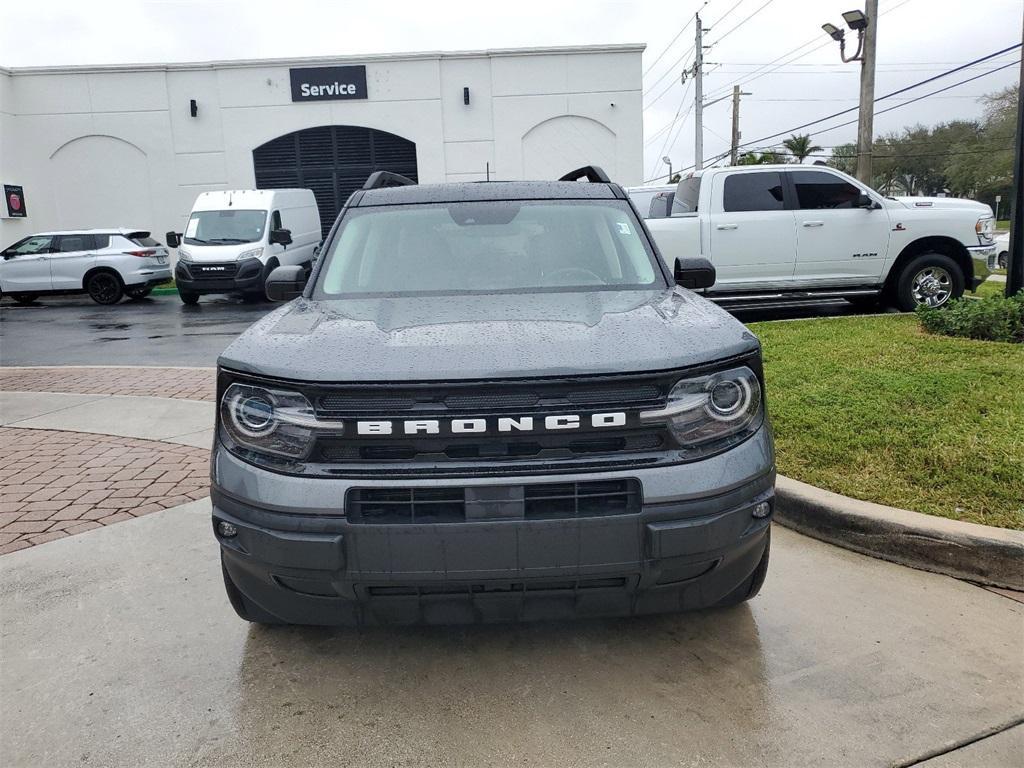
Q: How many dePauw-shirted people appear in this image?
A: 0